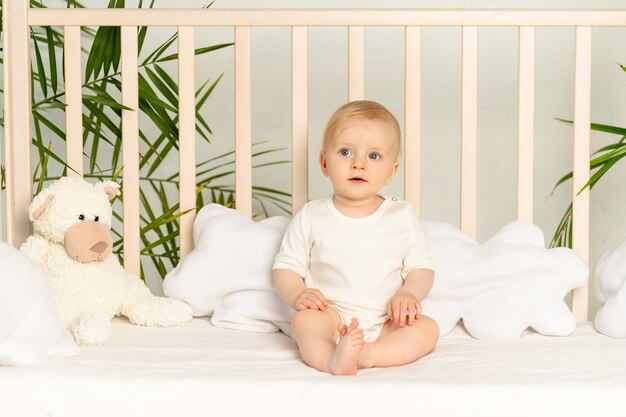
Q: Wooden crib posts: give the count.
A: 11